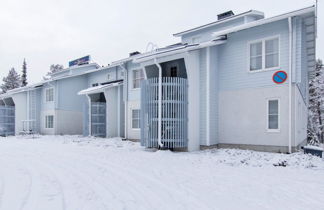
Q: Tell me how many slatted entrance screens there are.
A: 3